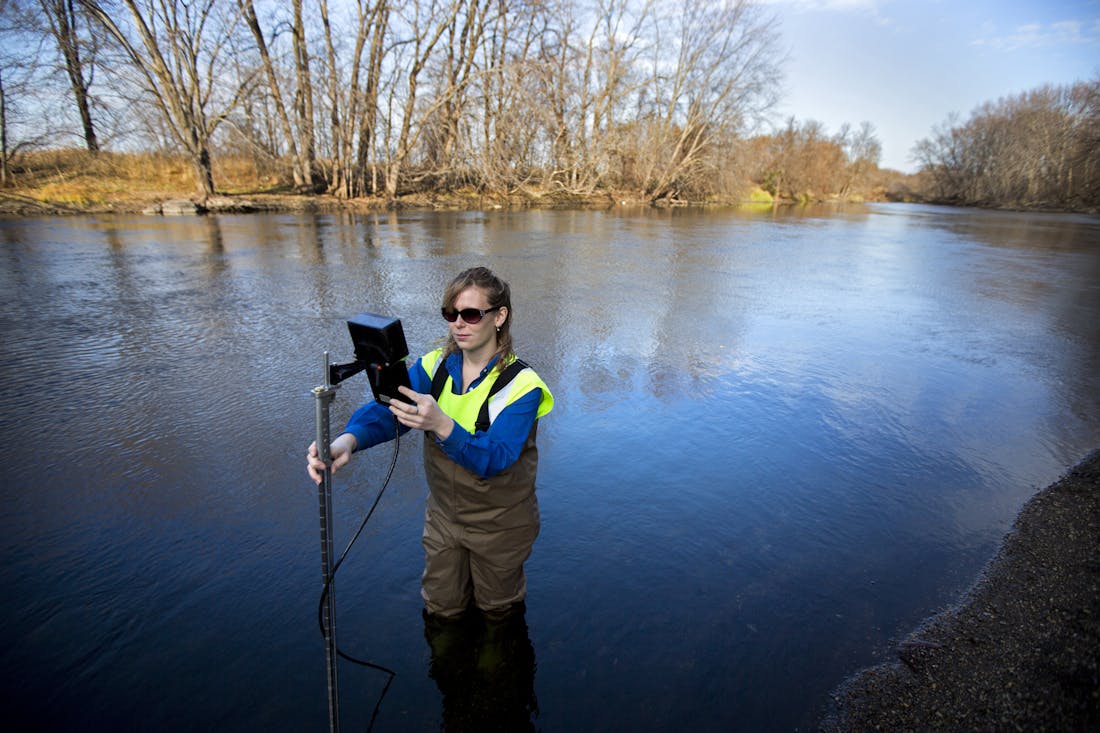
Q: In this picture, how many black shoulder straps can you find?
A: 2